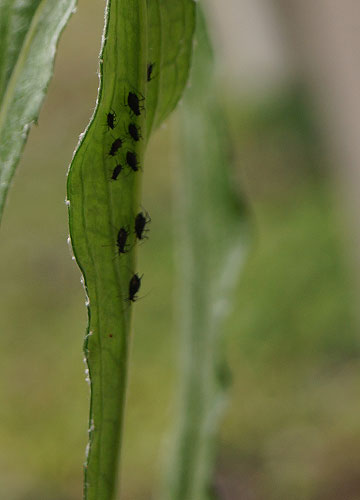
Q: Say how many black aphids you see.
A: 10